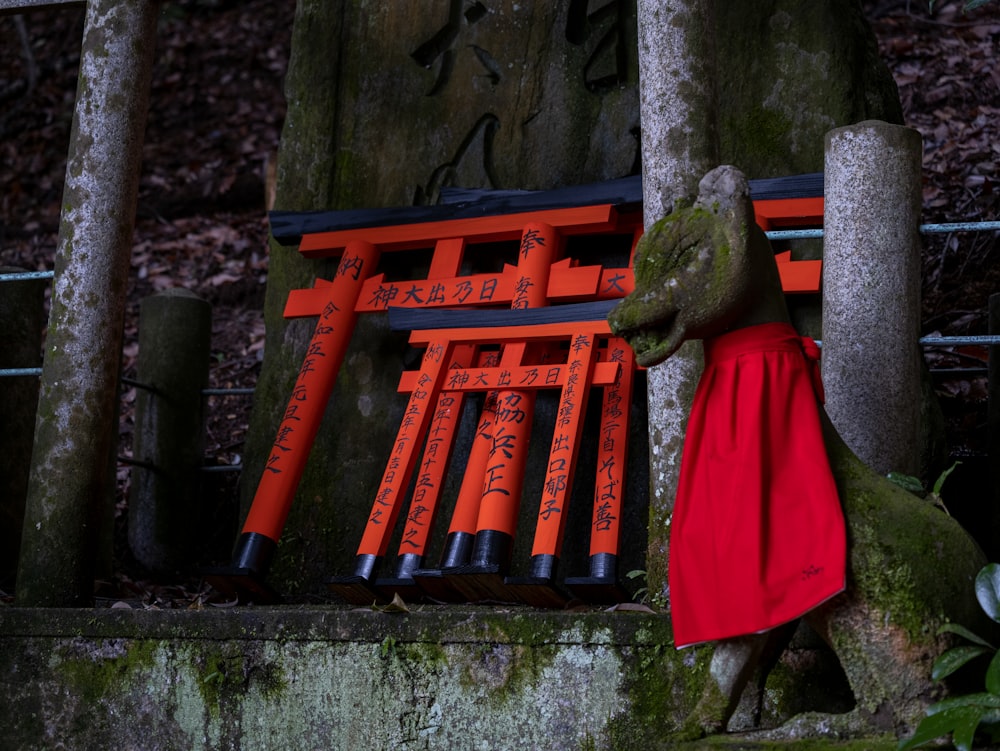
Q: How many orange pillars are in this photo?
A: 7